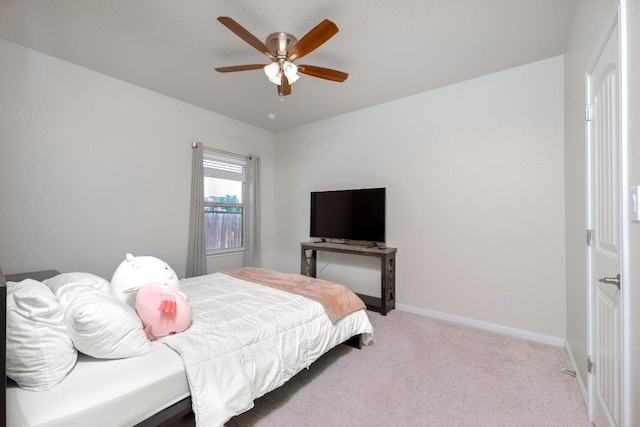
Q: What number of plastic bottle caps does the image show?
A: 0